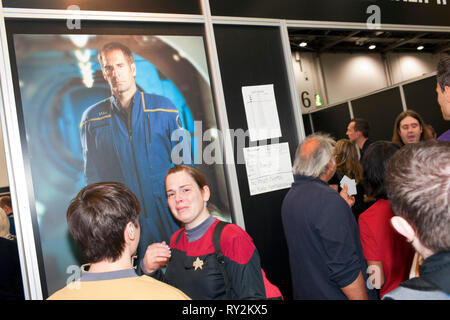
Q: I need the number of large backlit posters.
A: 1